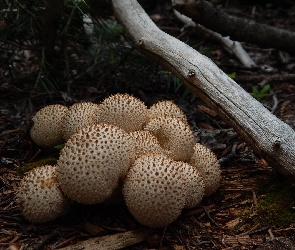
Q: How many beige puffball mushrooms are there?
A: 11